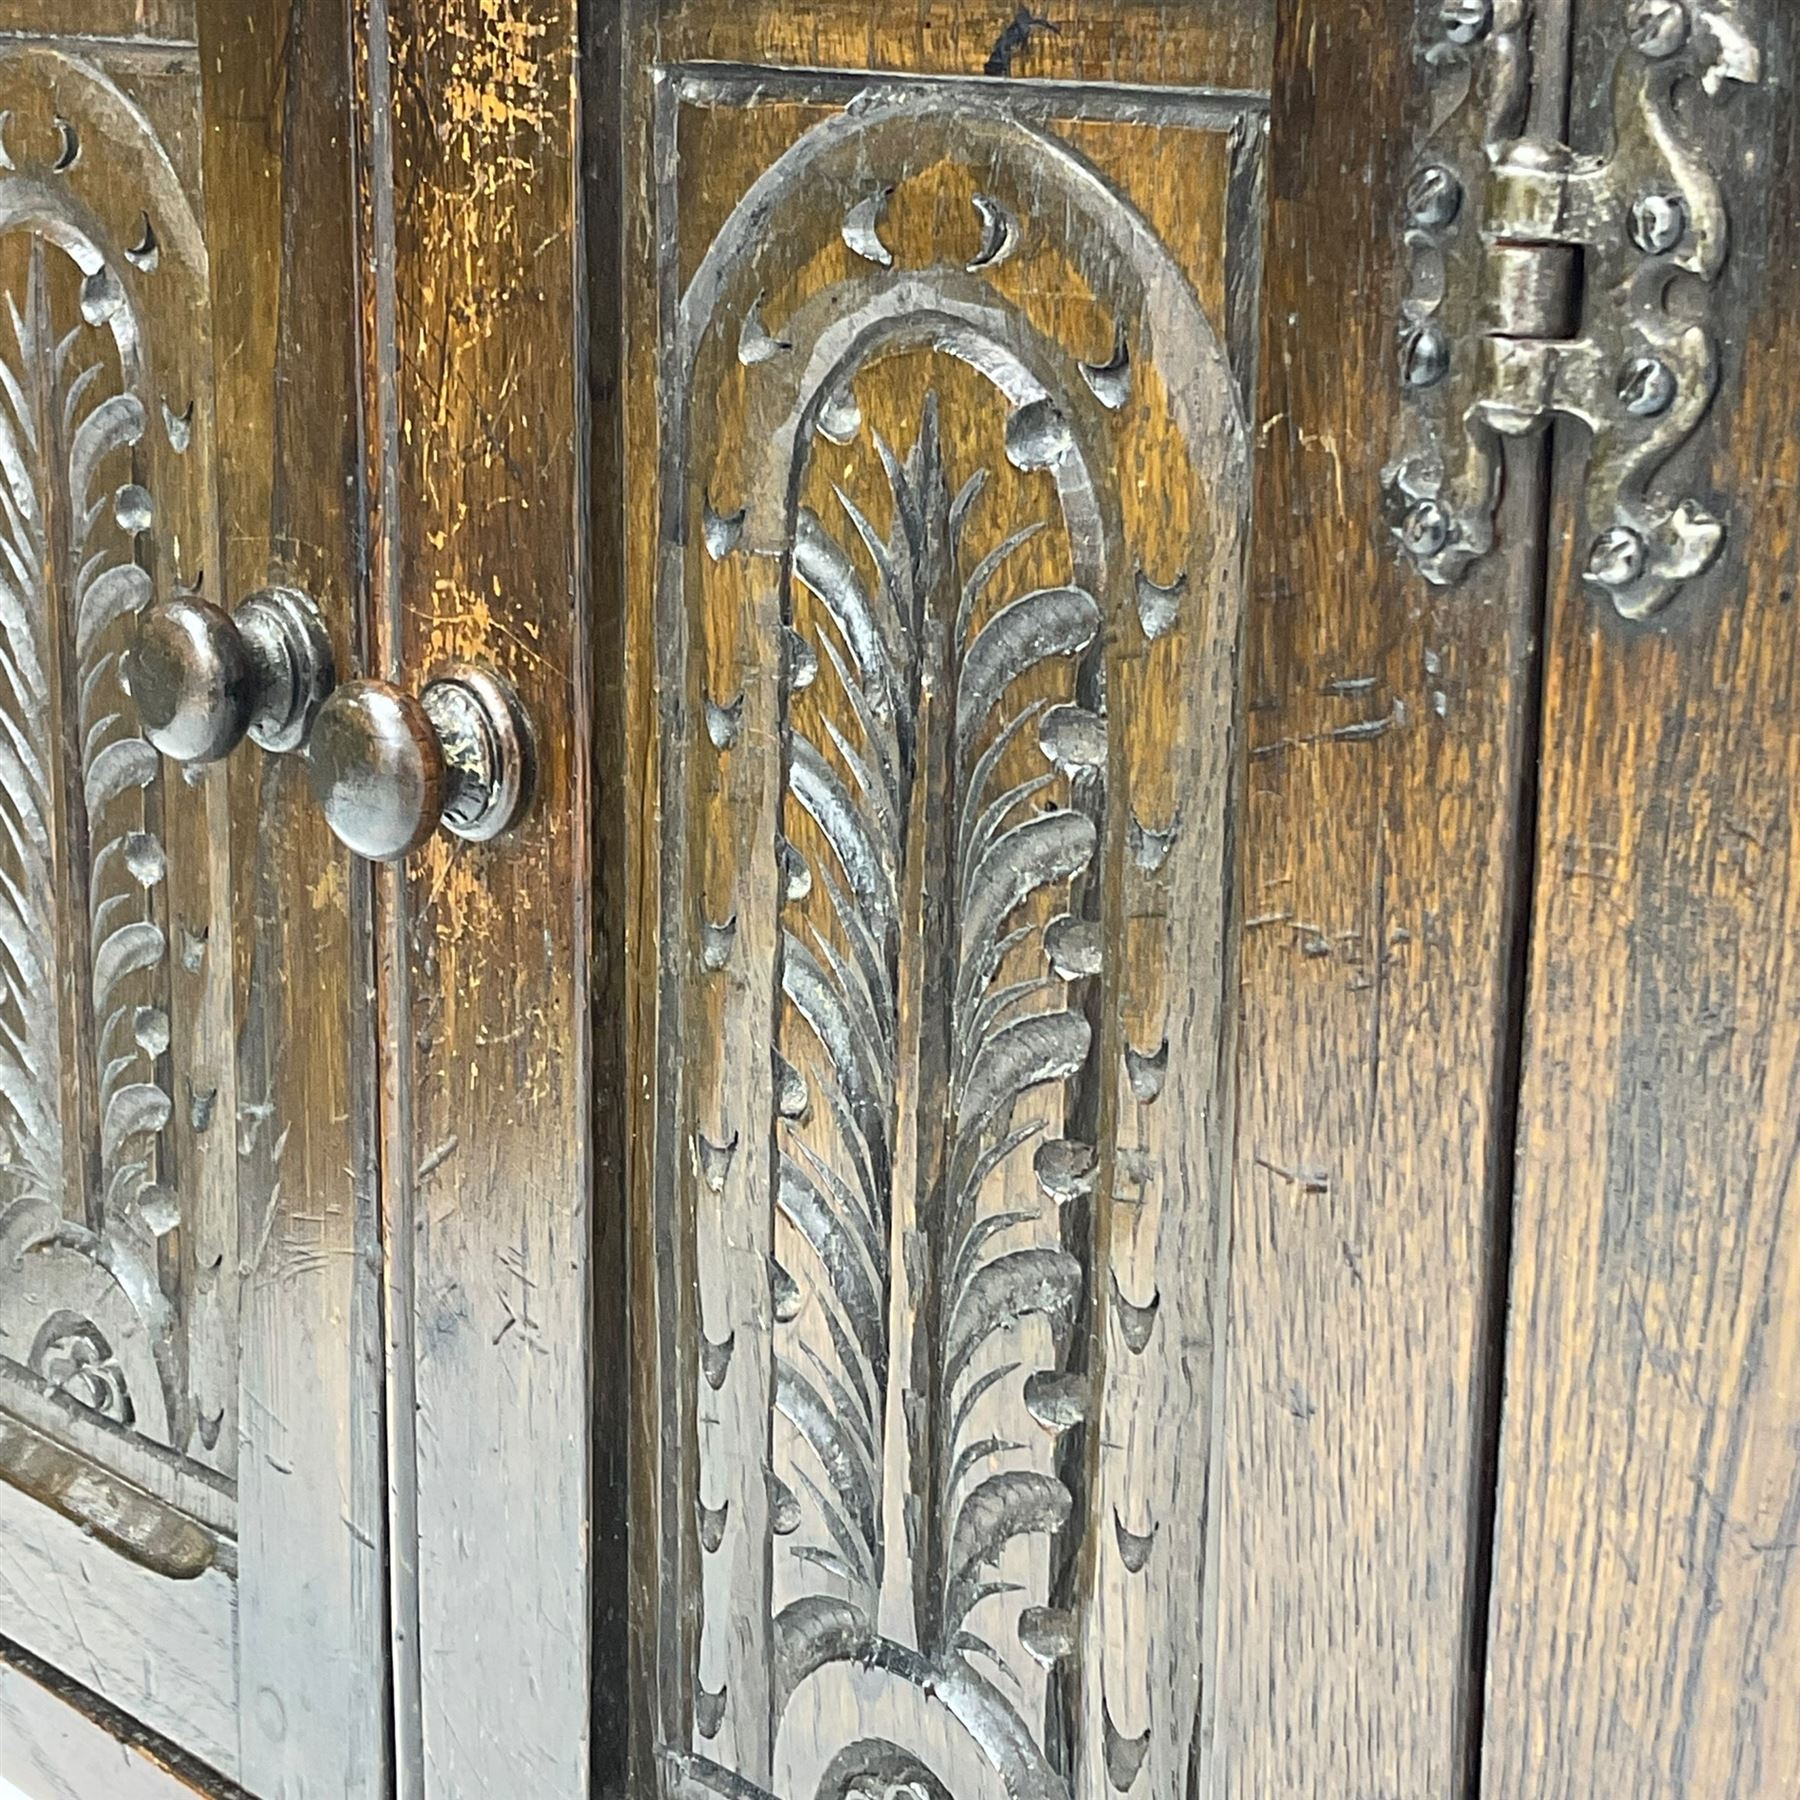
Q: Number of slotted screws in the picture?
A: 8